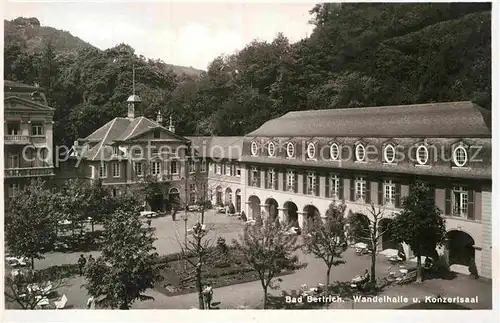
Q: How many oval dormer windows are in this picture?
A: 9